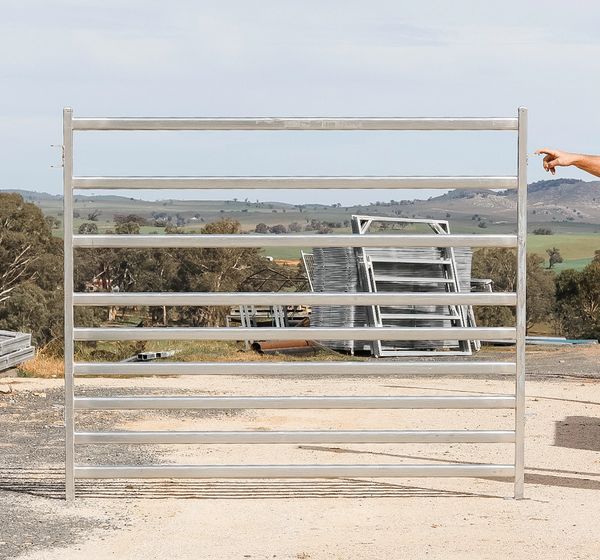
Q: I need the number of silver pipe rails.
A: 9